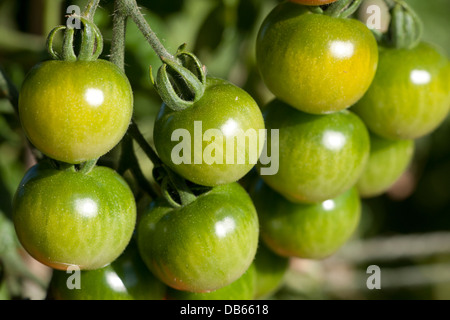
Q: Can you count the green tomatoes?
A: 12